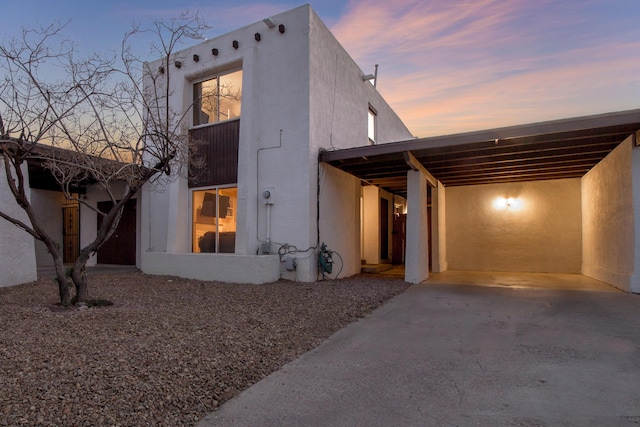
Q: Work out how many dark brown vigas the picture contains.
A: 7